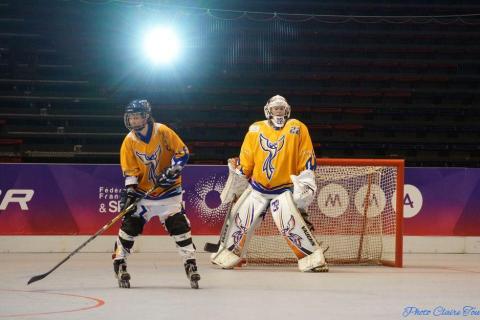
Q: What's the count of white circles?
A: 3